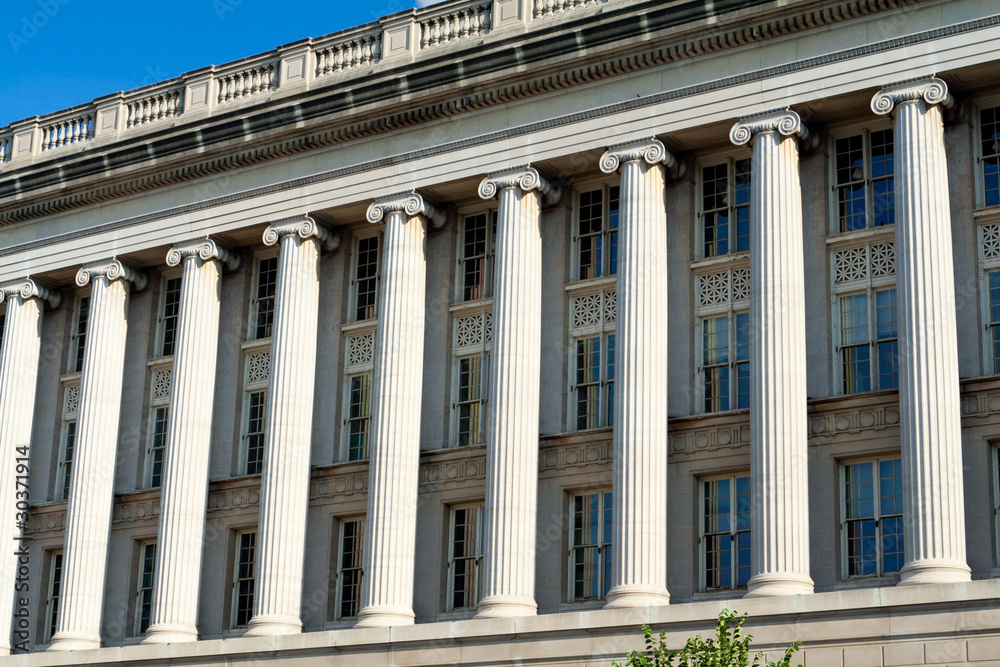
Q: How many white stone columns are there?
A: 9